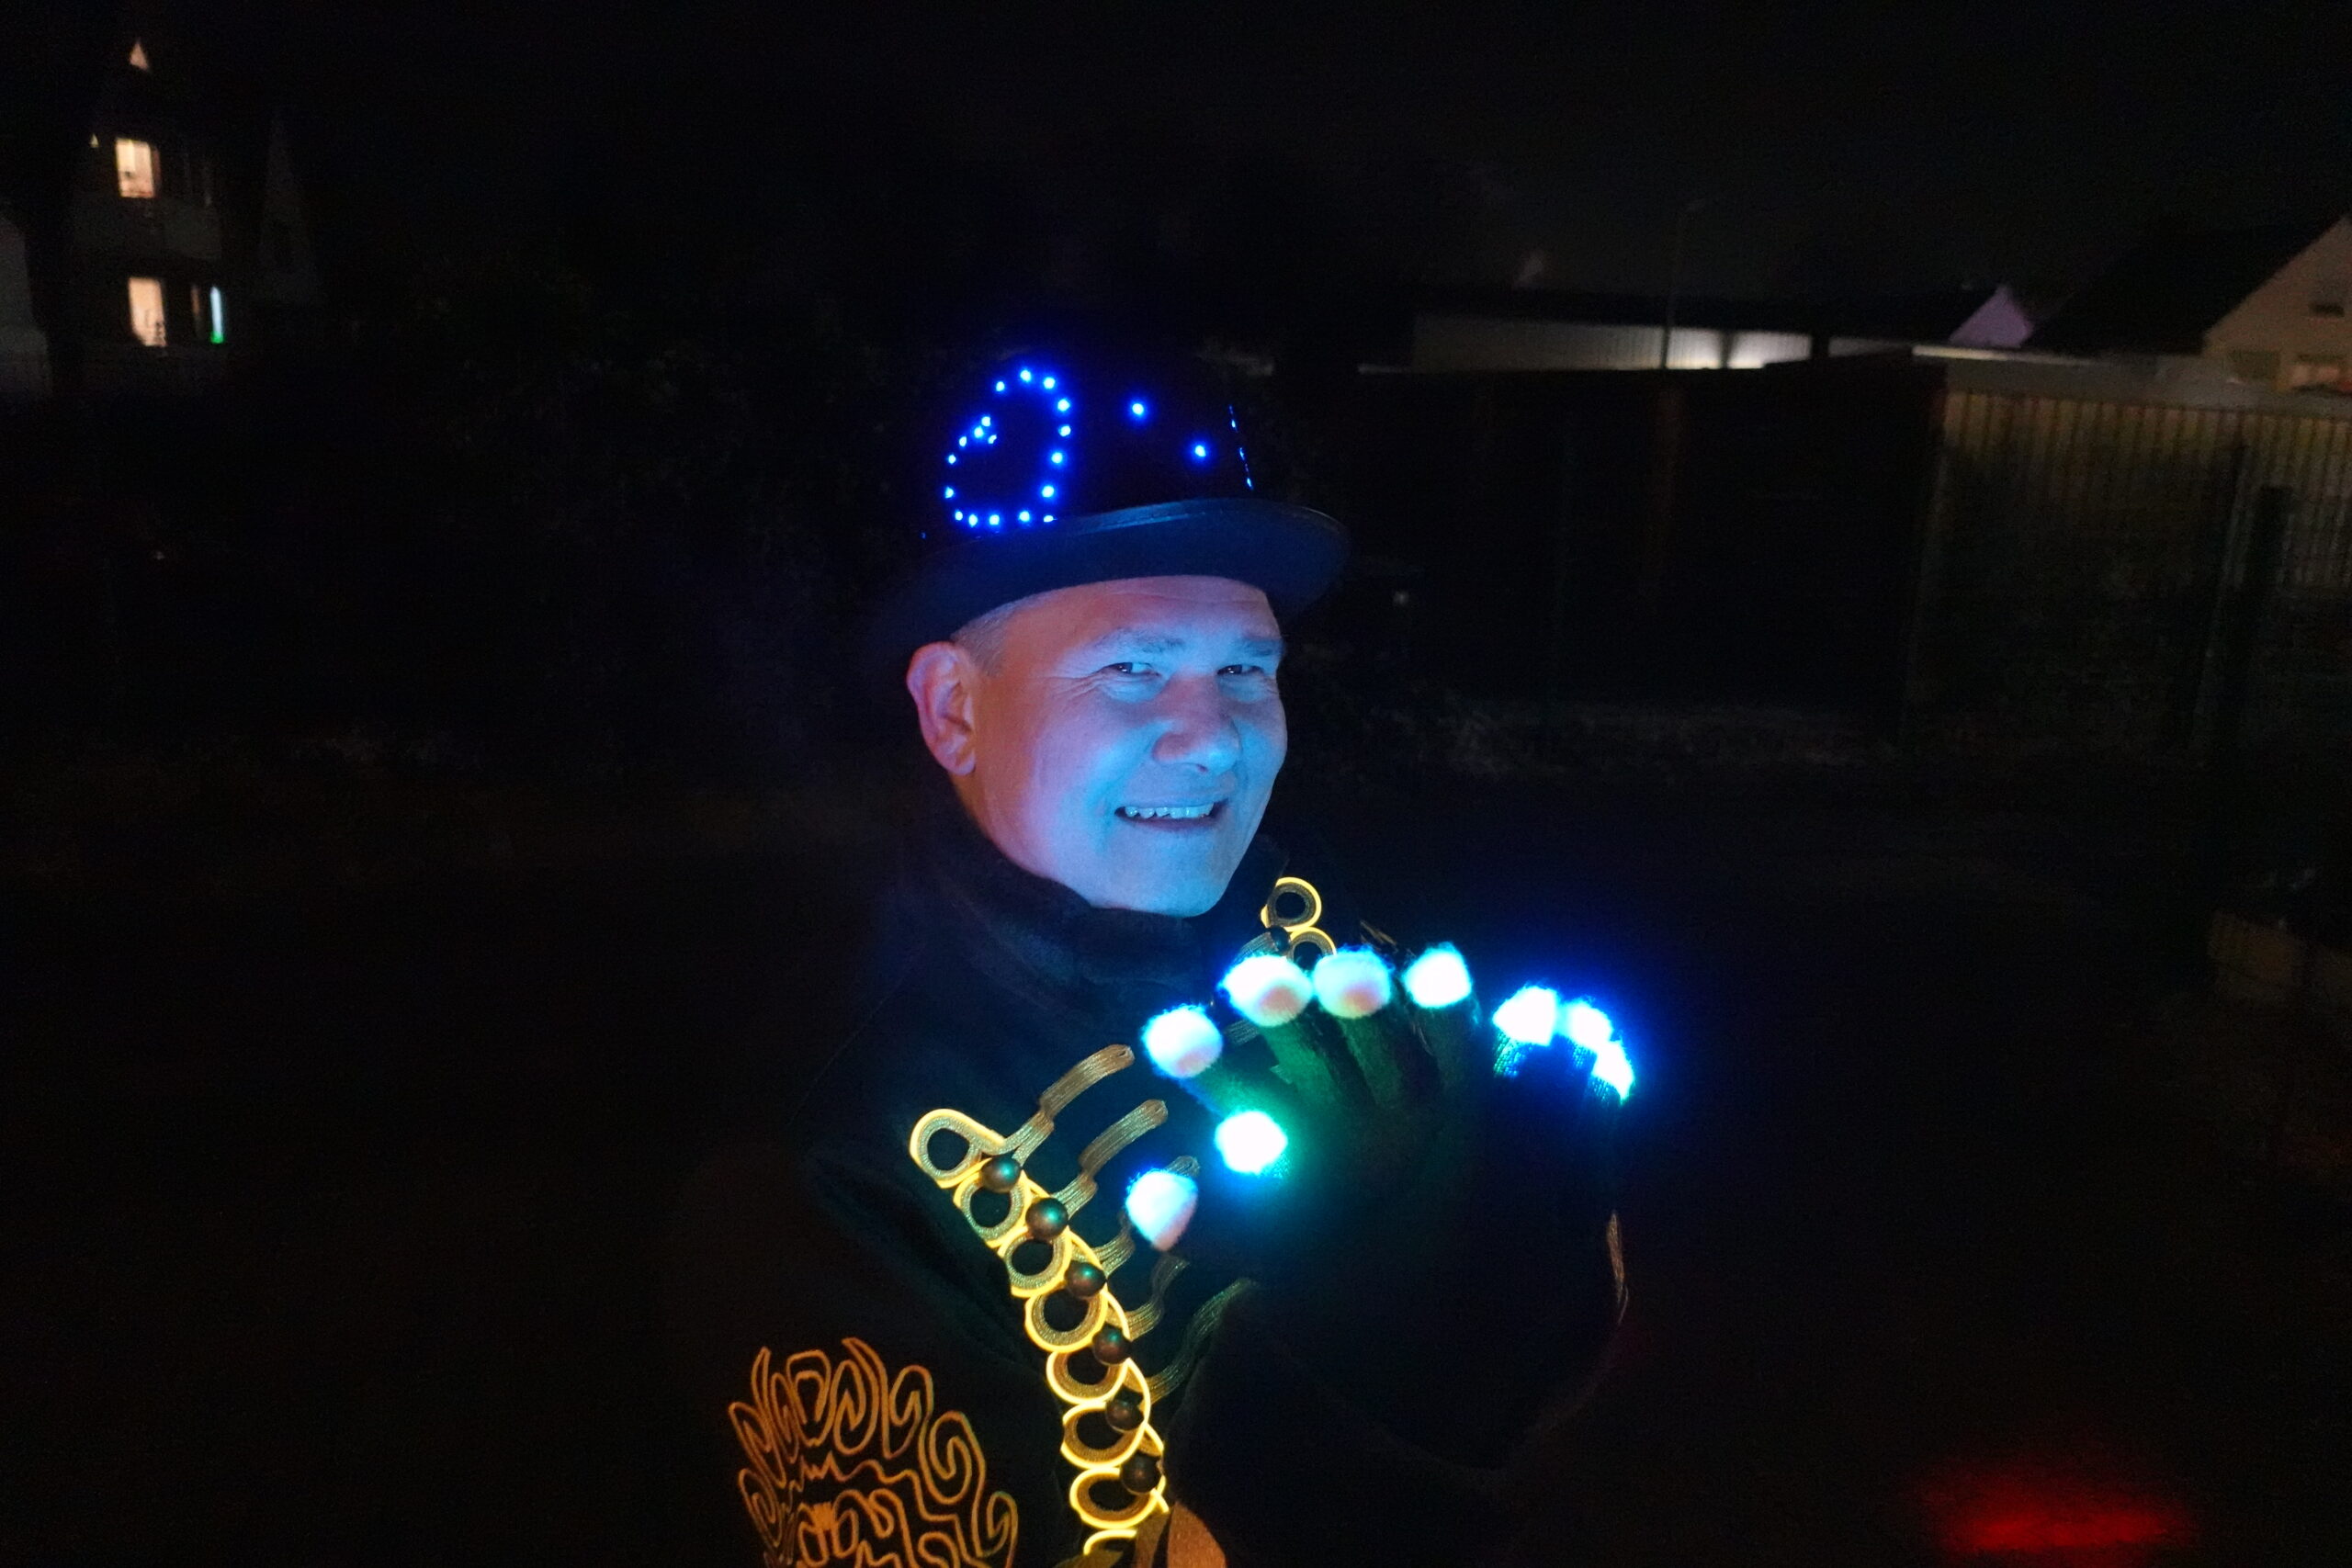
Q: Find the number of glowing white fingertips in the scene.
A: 9